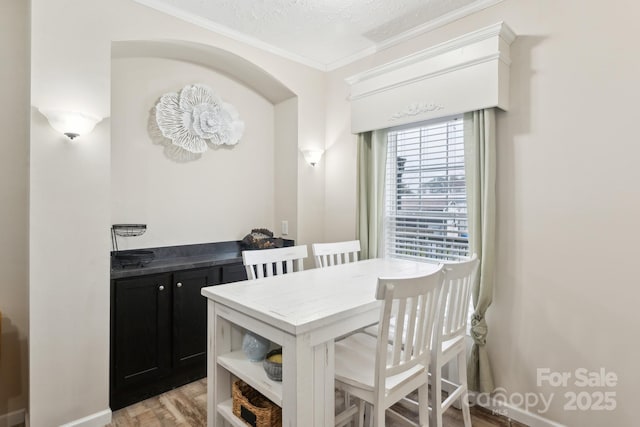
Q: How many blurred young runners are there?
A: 0